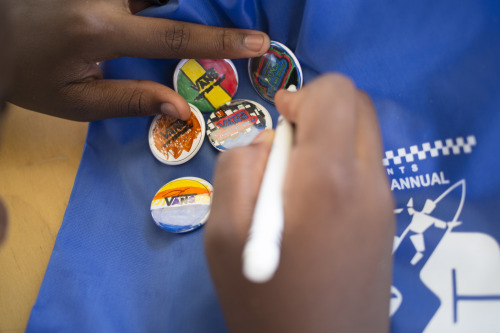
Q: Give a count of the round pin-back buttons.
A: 5